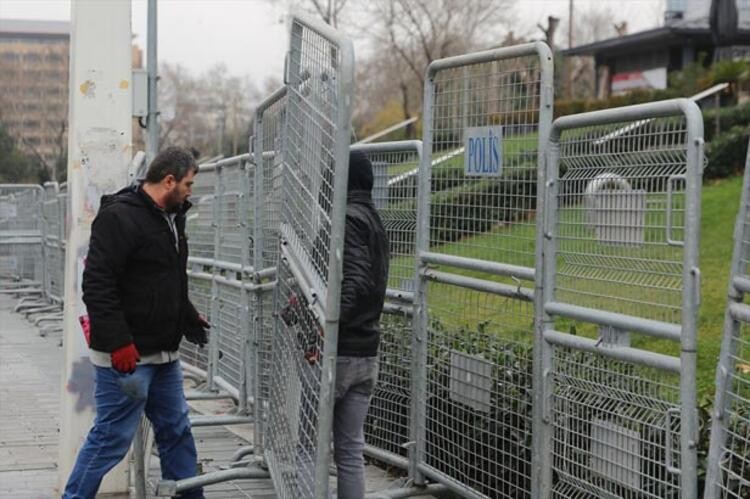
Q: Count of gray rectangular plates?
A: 3